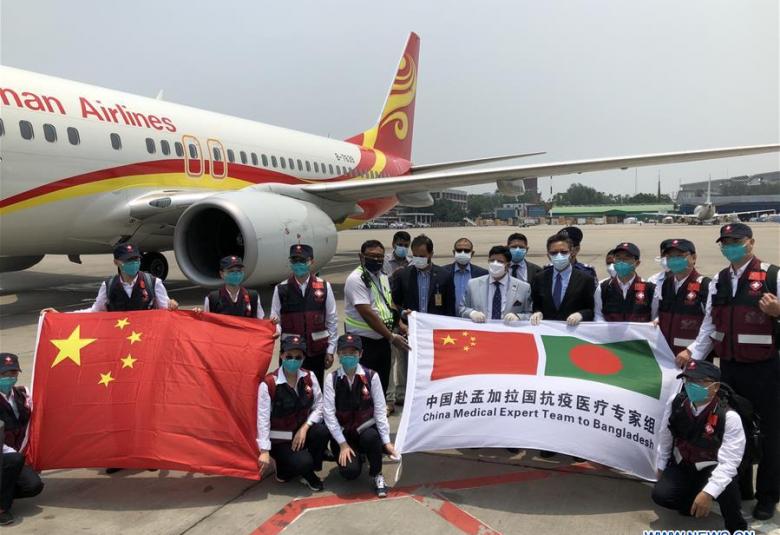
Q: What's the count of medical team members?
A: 10